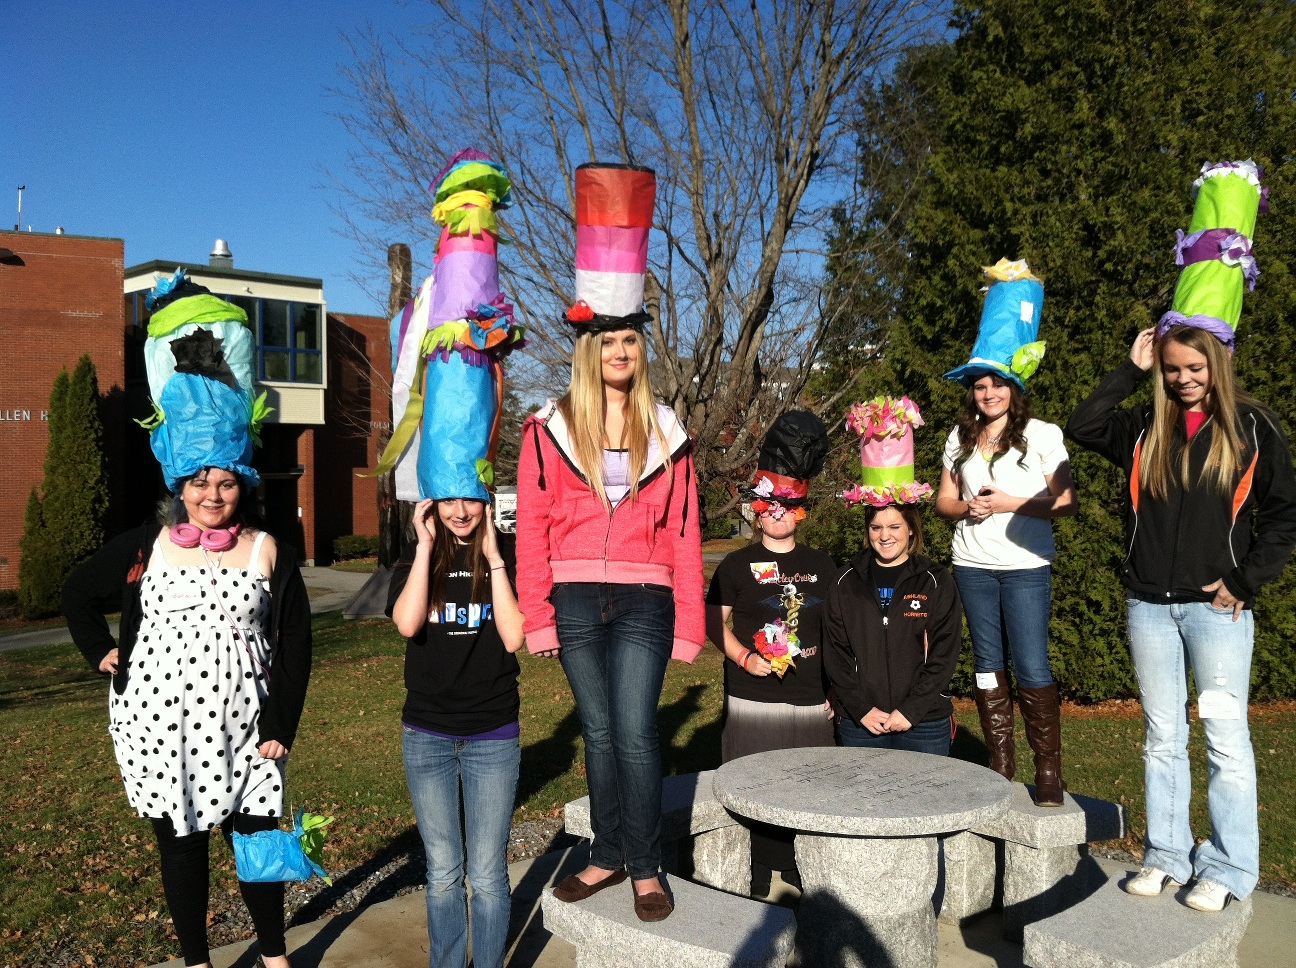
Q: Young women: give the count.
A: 7